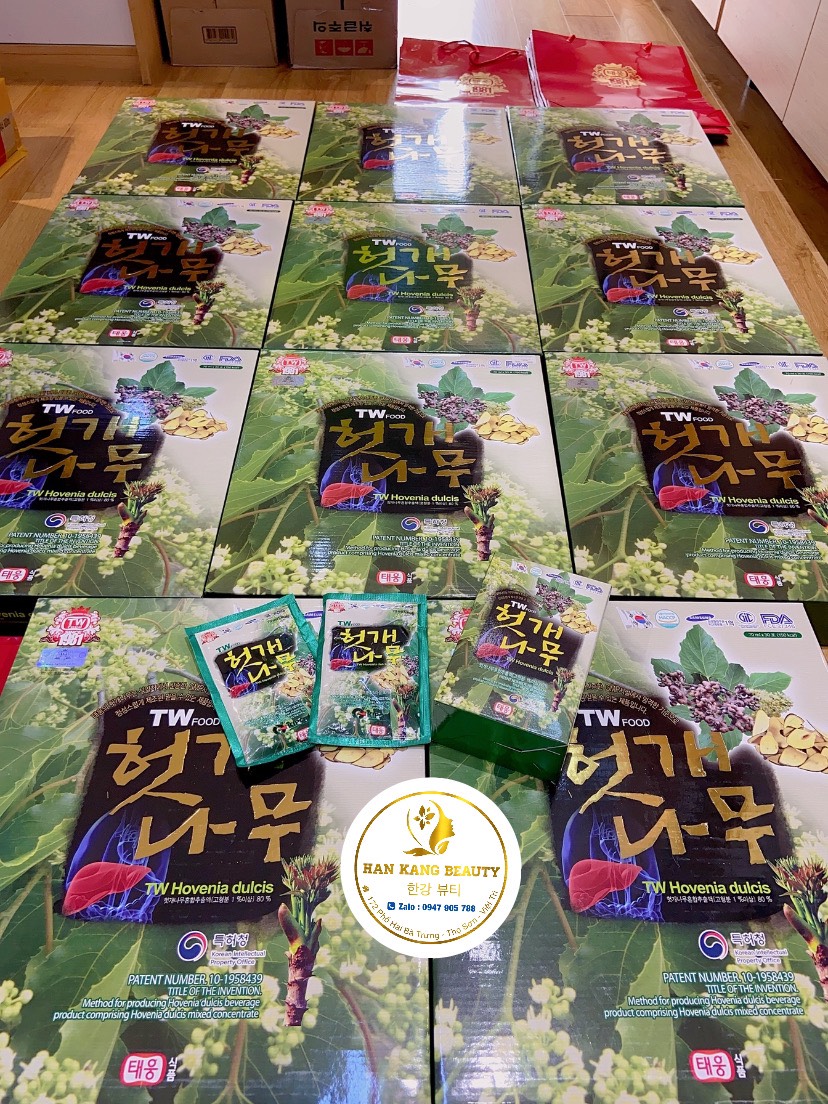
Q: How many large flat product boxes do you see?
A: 11